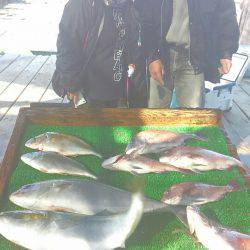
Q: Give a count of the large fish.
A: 2